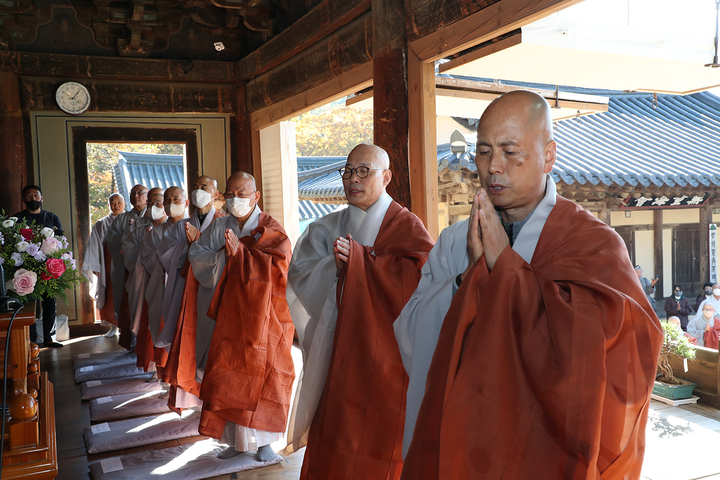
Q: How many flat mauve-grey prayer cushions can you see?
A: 6